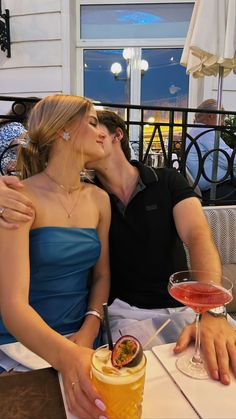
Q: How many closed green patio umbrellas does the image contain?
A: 0